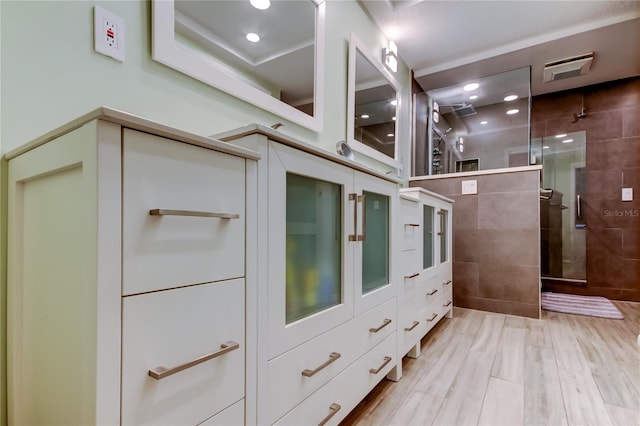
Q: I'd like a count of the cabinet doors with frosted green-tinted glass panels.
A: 4